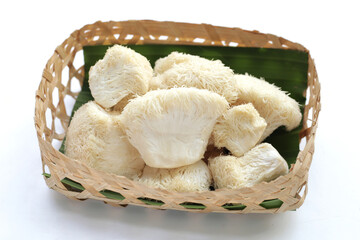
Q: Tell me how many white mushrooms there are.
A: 8